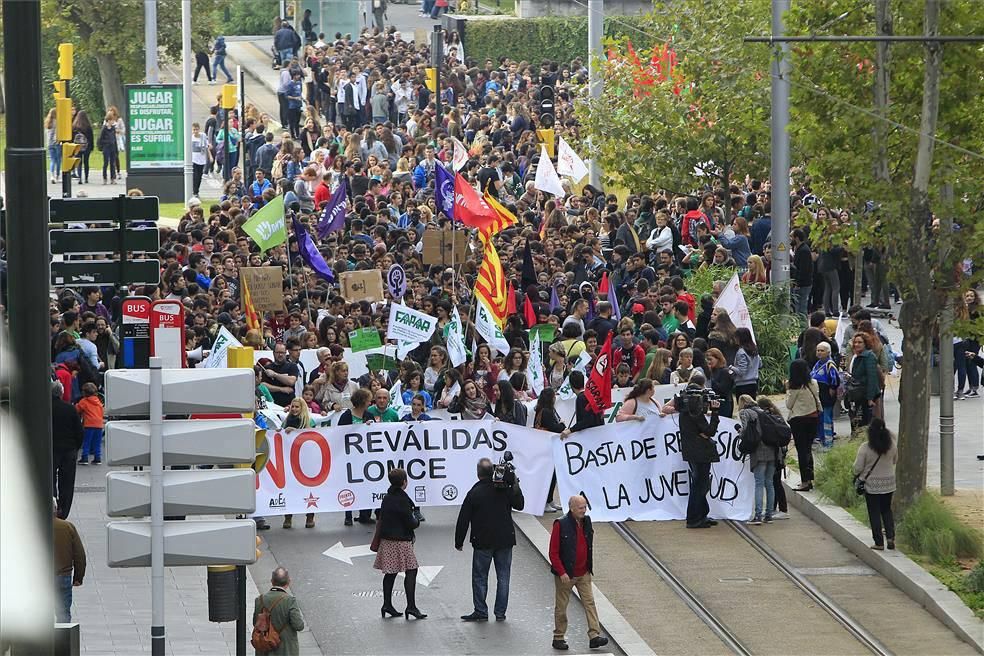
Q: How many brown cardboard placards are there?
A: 3